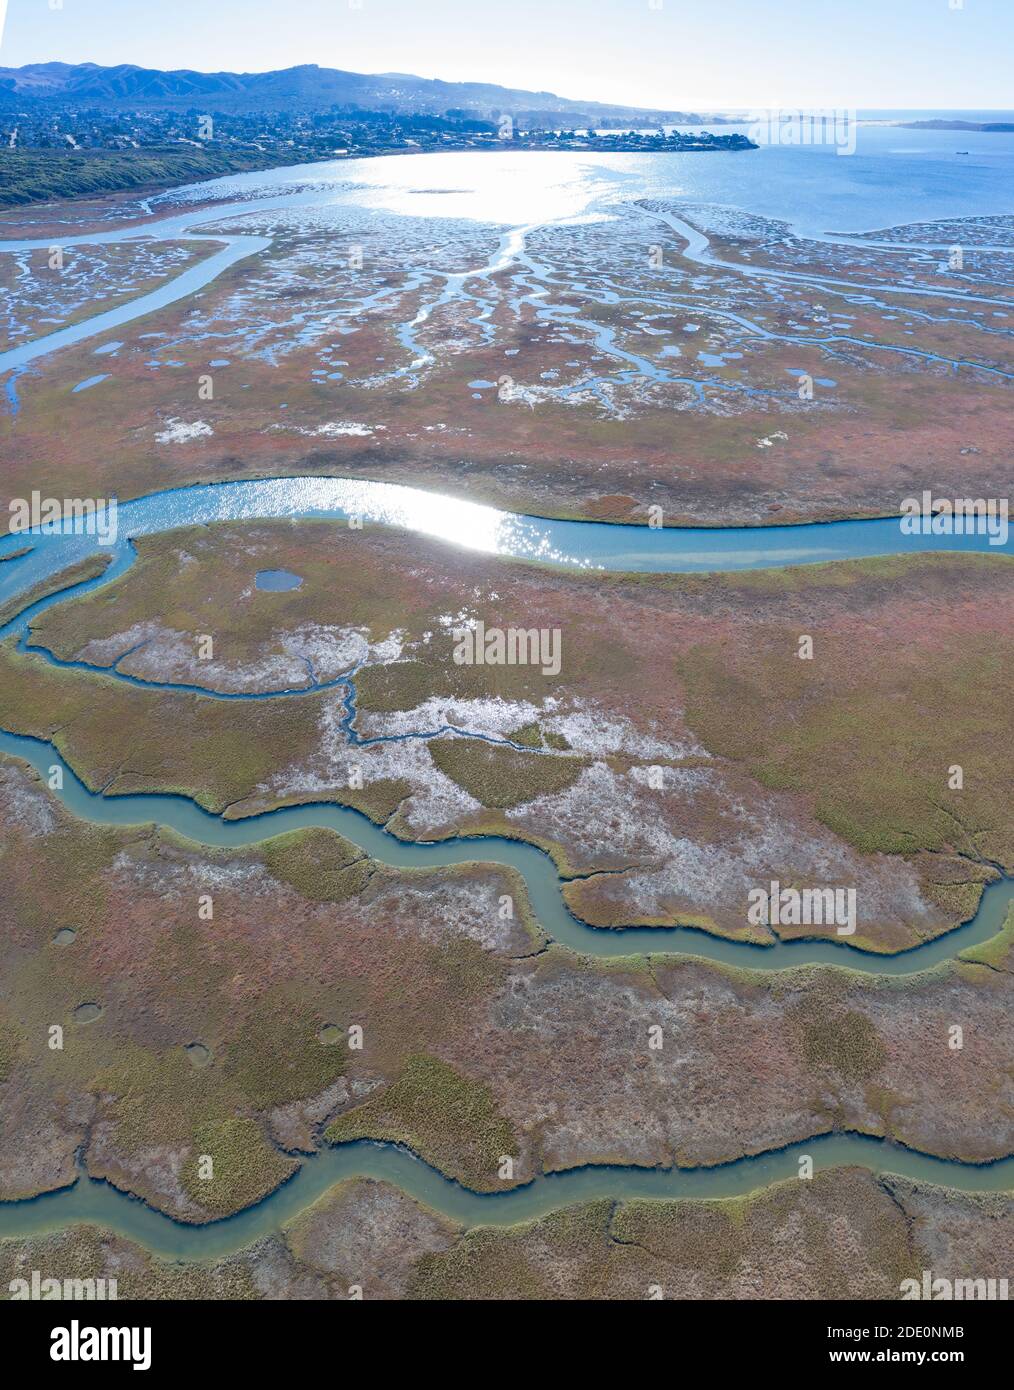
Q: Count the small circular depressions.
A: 4